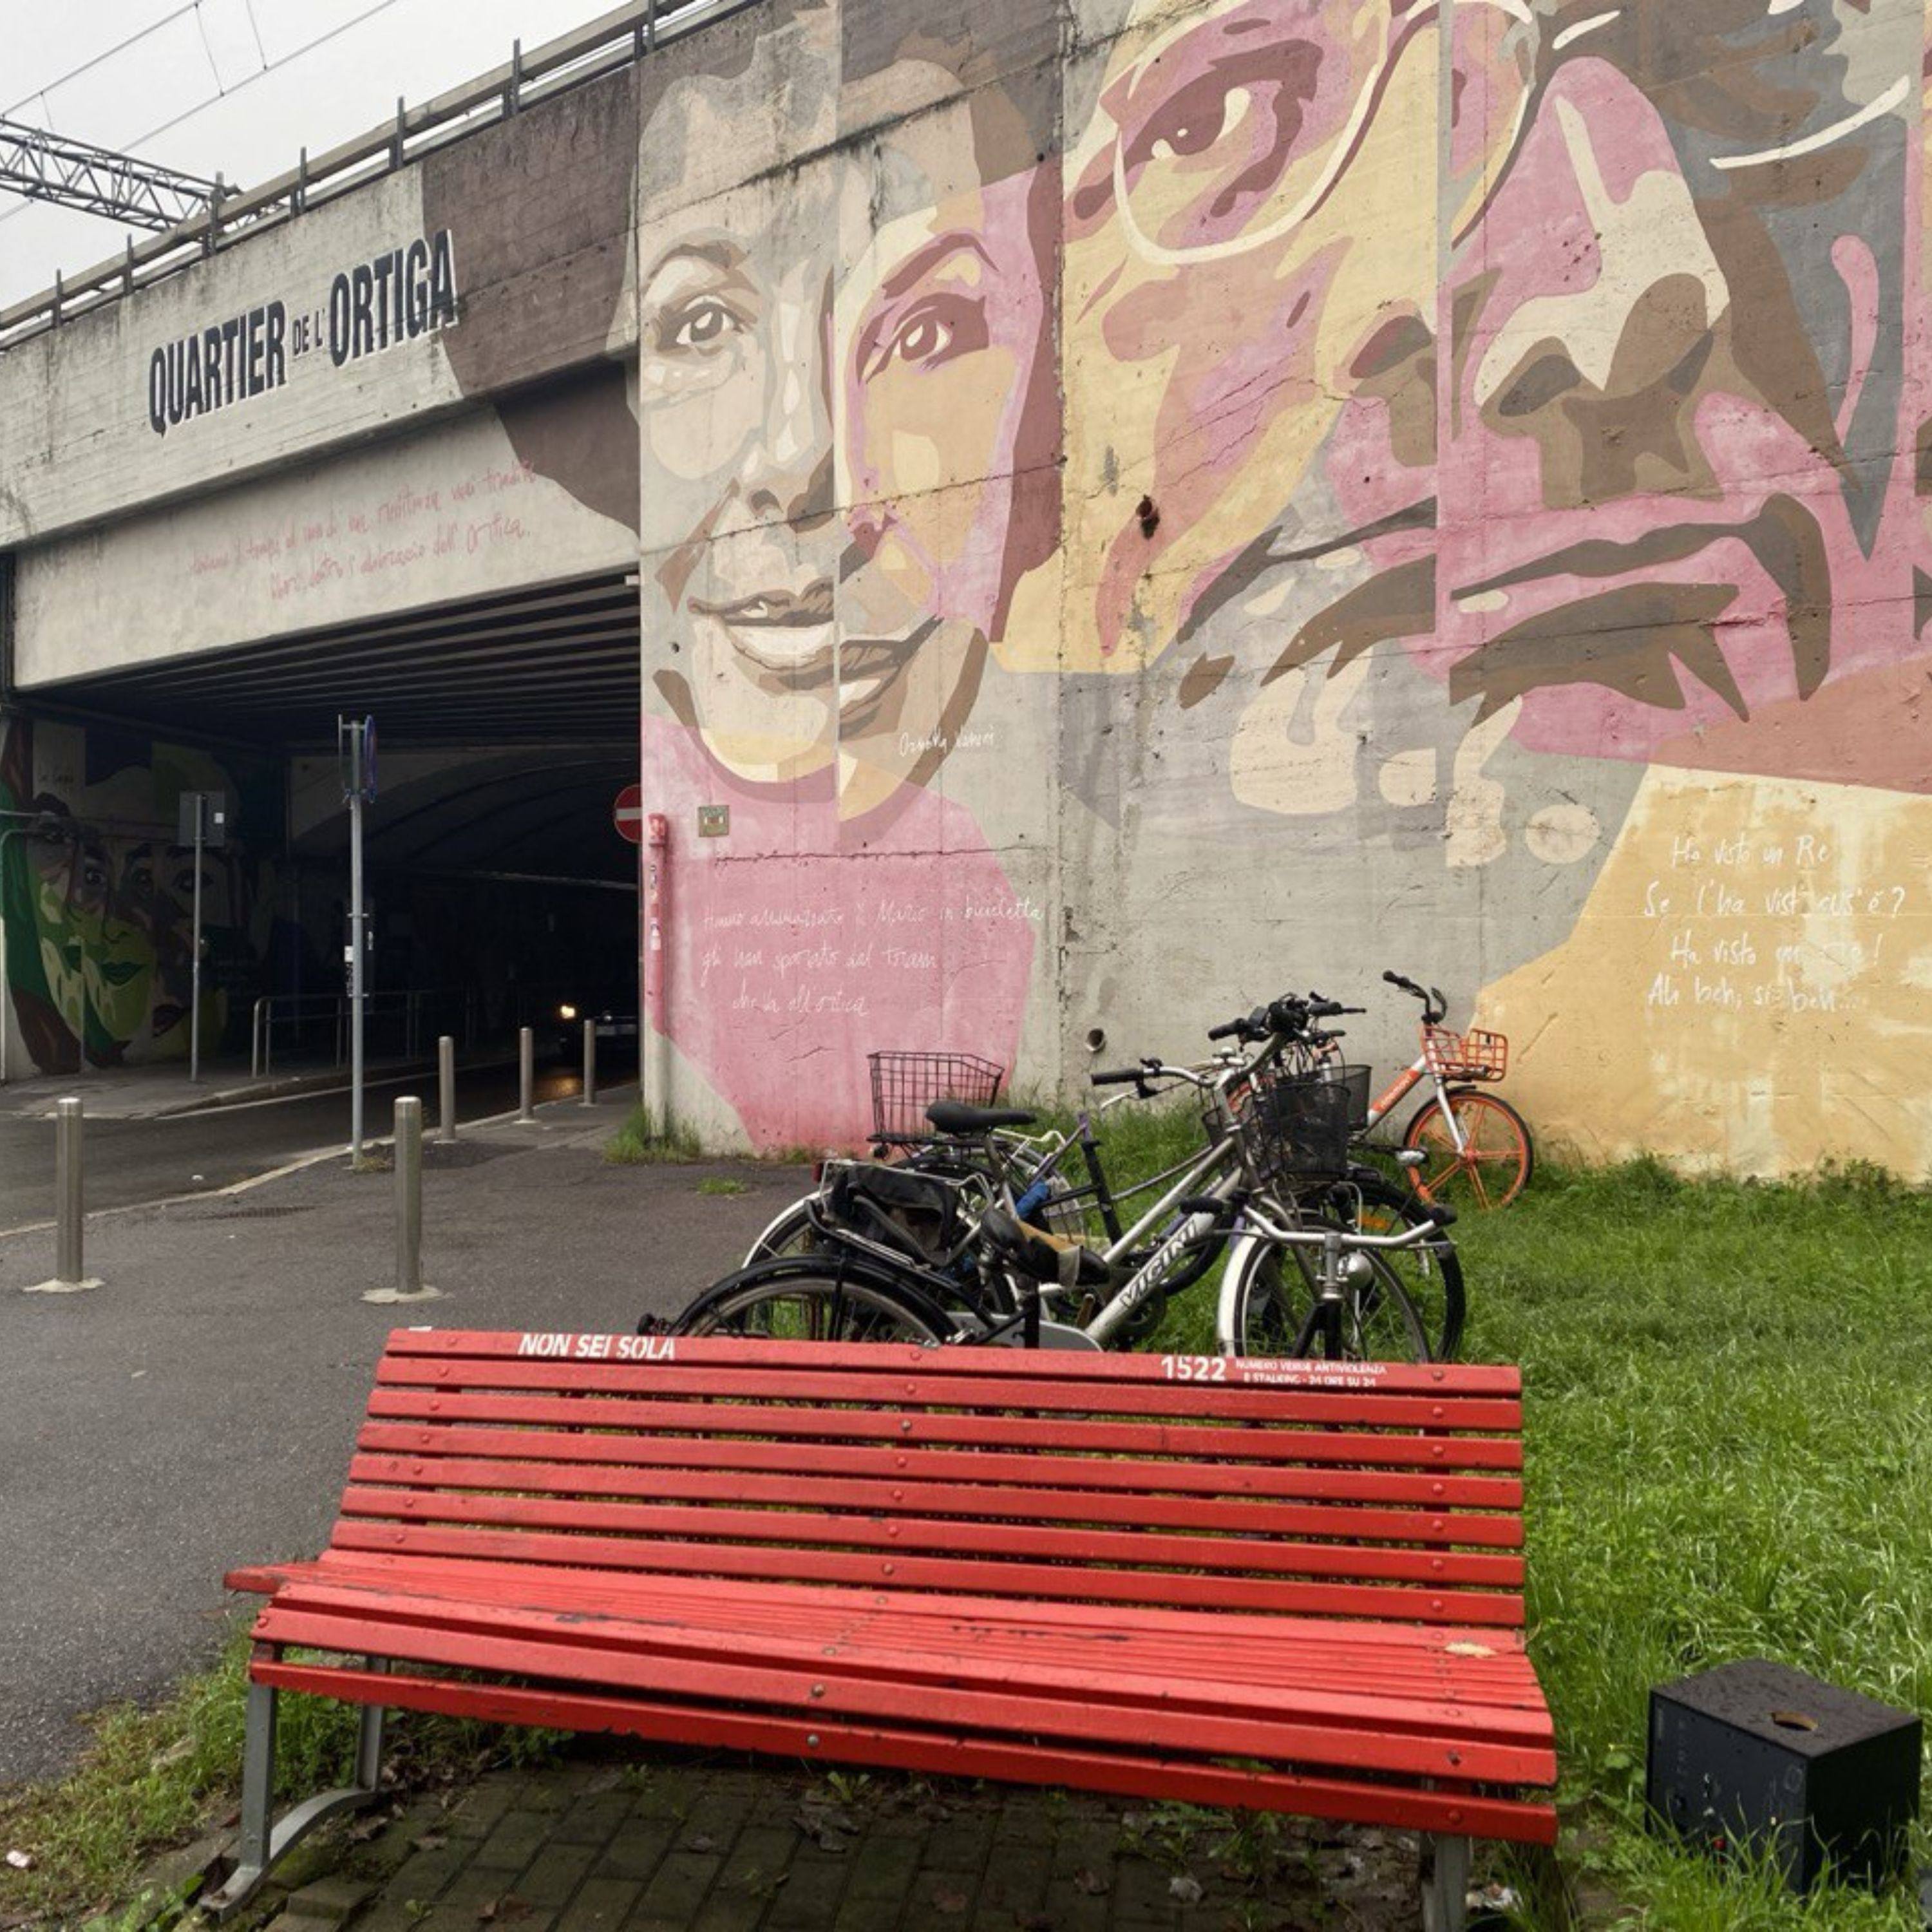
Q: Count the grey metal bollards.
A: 5